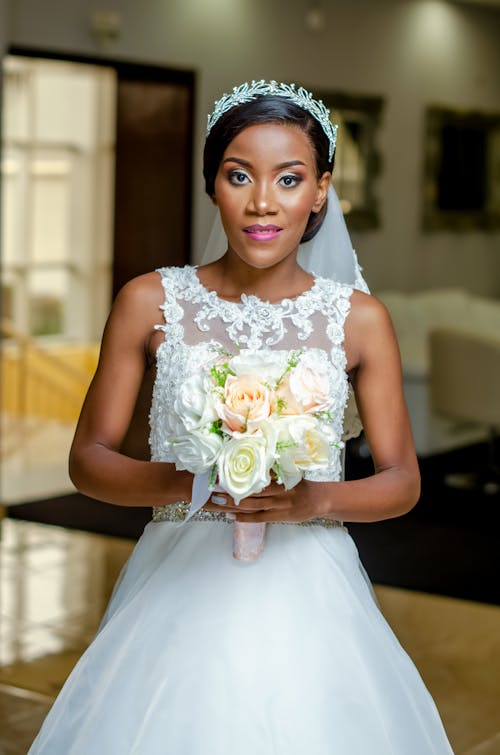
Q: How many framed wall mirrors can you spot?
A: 2